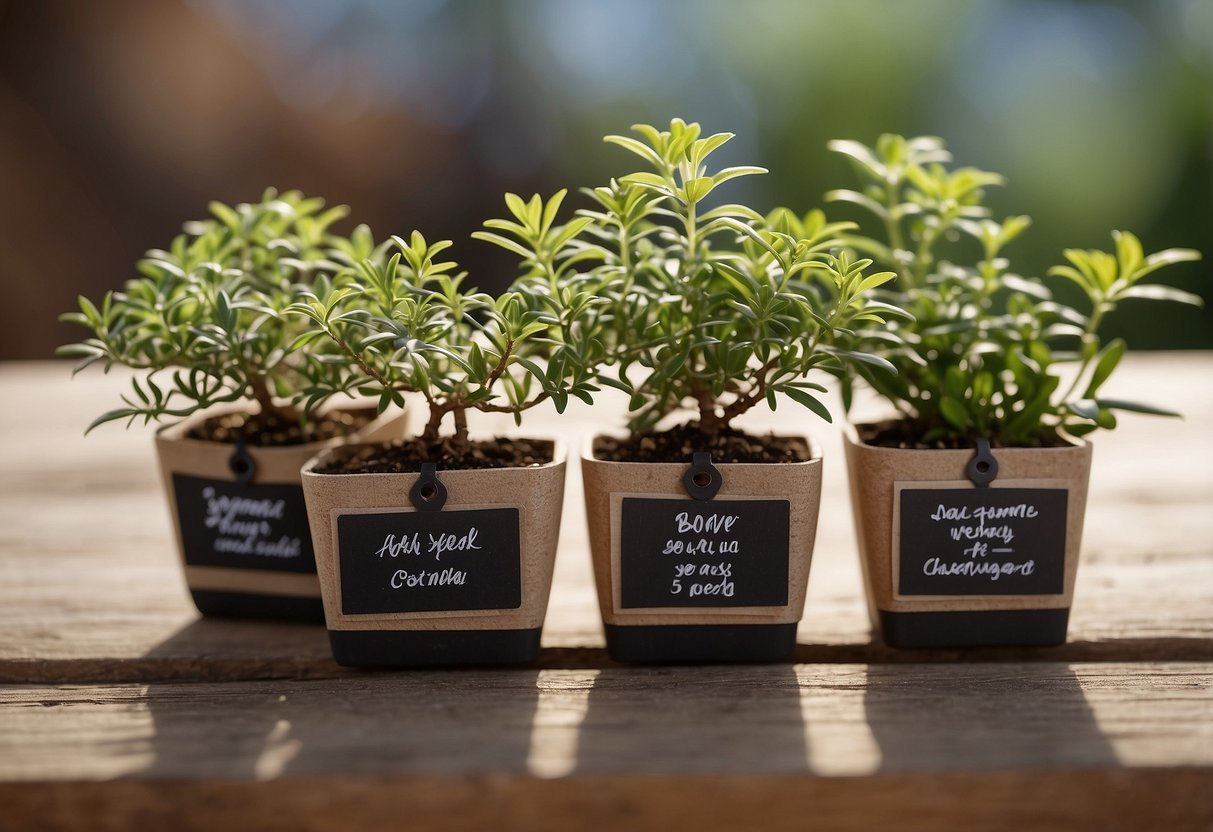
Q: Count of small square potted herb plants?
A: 4